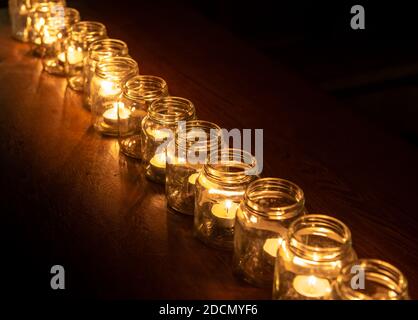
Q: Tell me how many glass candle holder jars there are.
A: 13